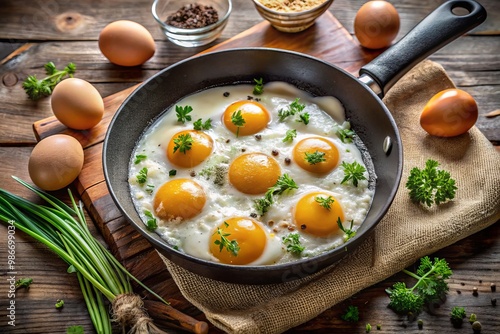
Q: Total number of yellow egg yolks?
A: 7